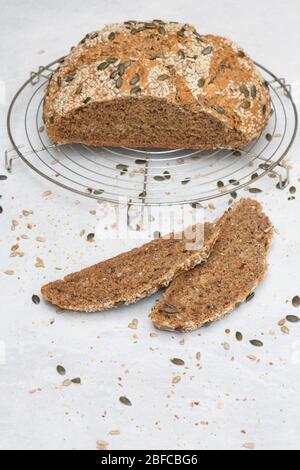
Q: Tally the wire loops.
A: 8